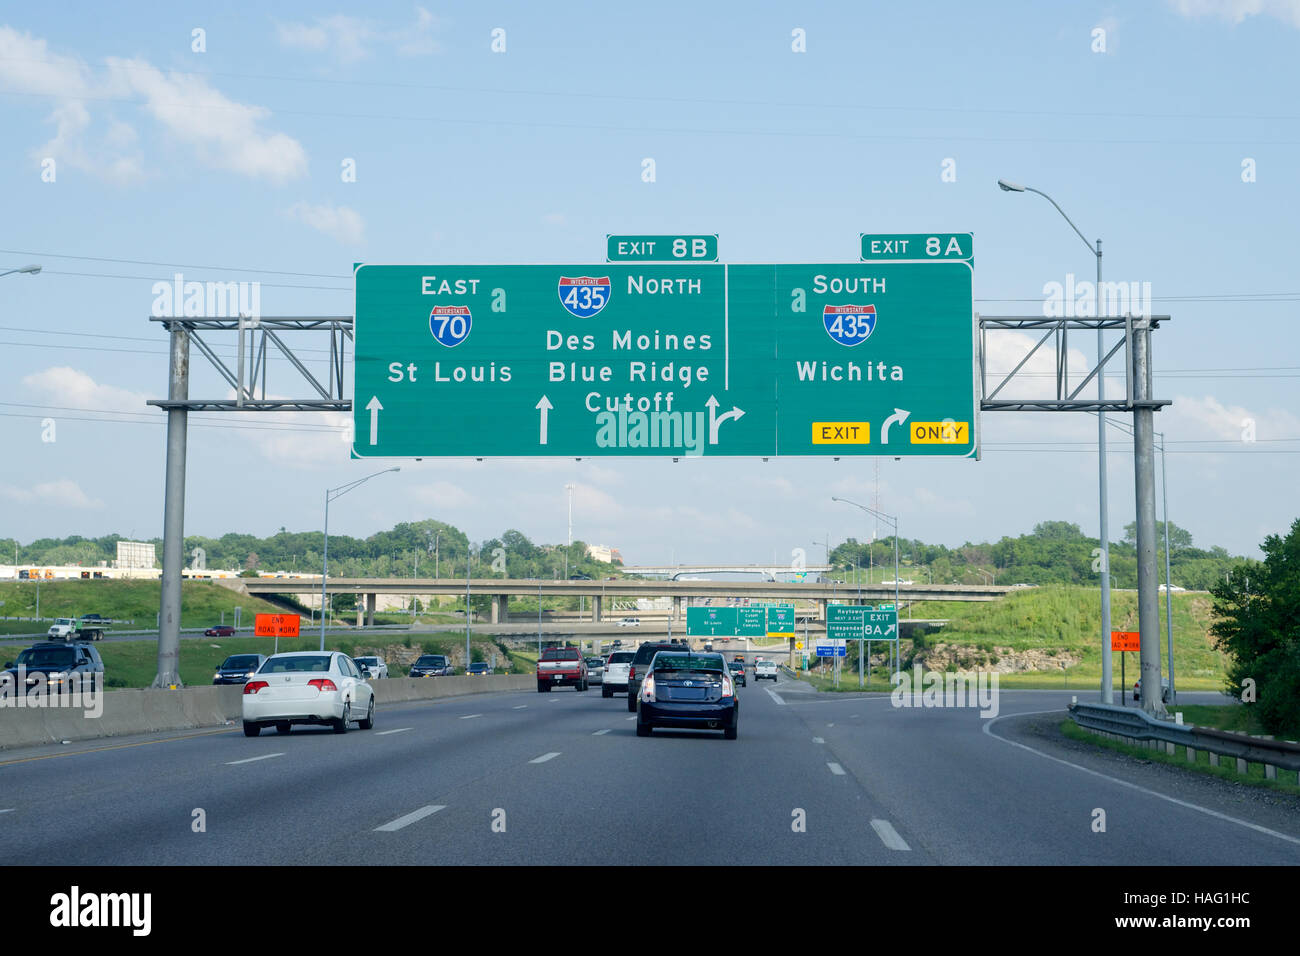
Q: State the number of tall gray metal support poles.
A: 2